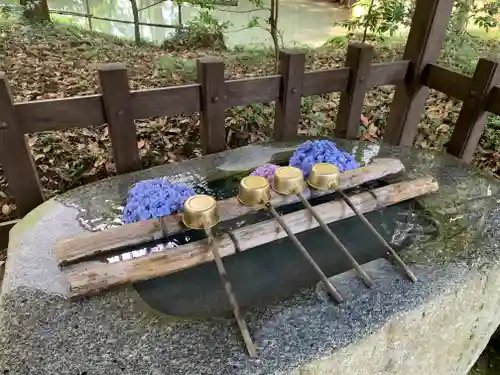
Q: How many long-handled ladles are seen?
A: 4